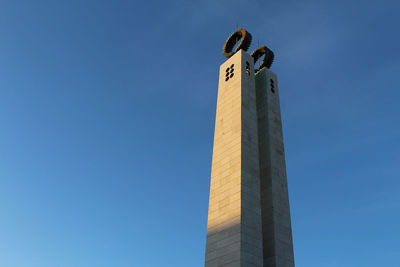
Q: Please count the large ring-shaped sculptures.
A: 2